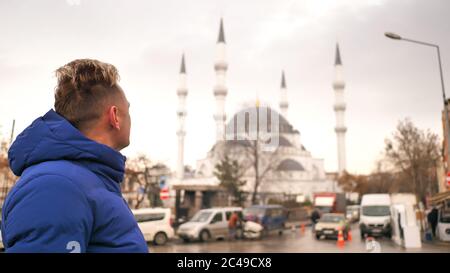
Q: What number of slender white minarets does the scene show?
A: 4